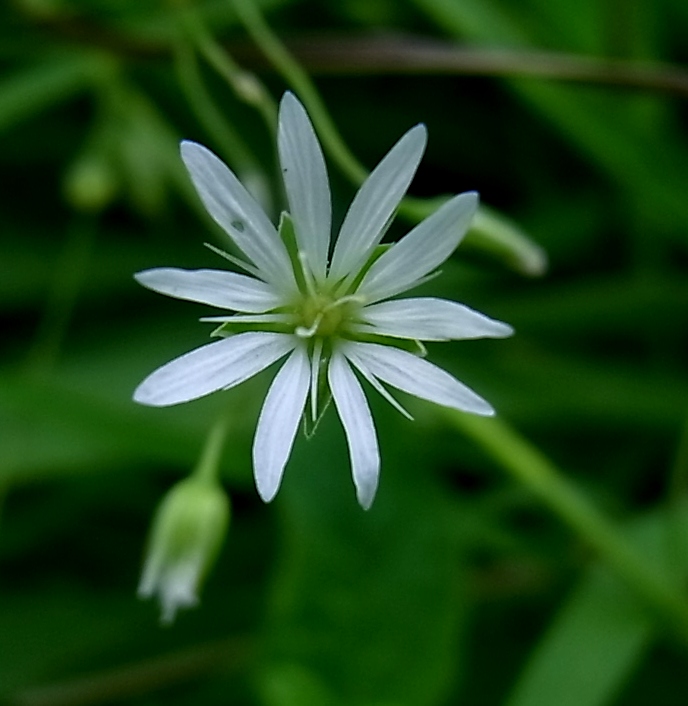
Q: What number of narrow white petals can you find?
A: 10